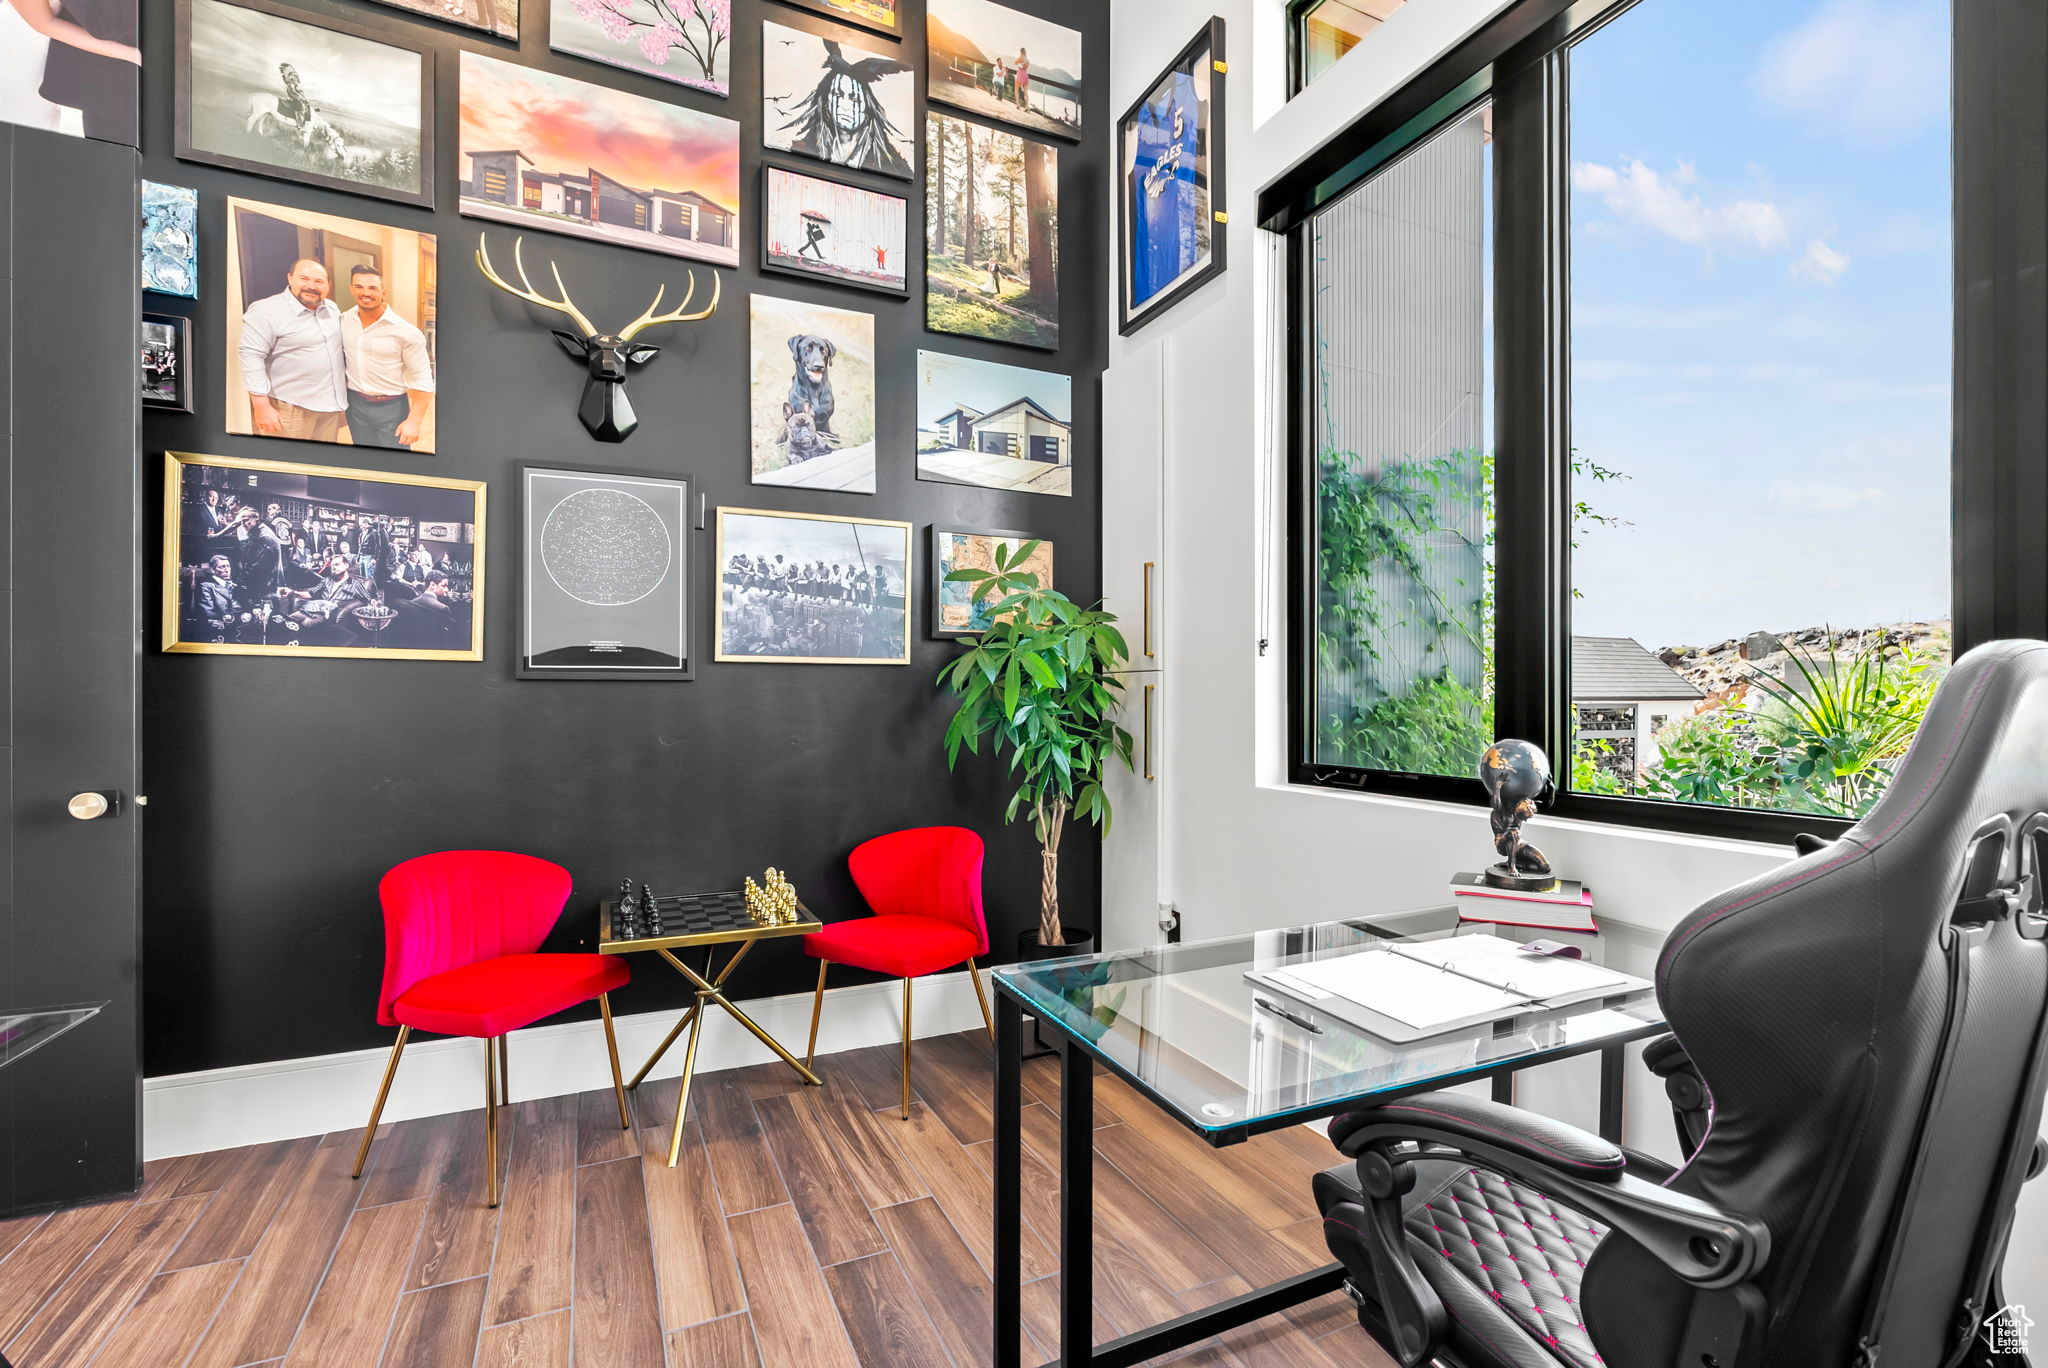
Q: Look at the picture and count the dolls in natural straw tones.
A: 0